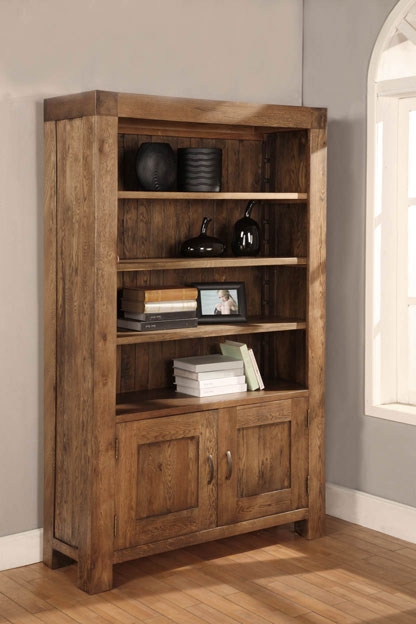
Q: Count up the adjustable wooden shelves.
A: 3